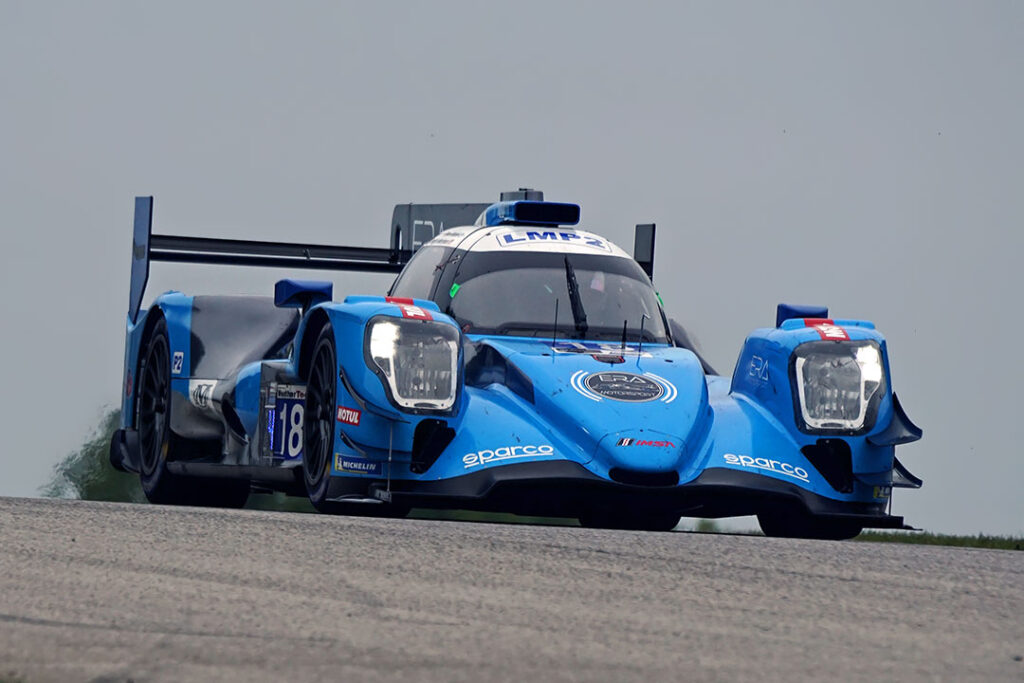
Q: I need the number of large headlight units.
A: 2